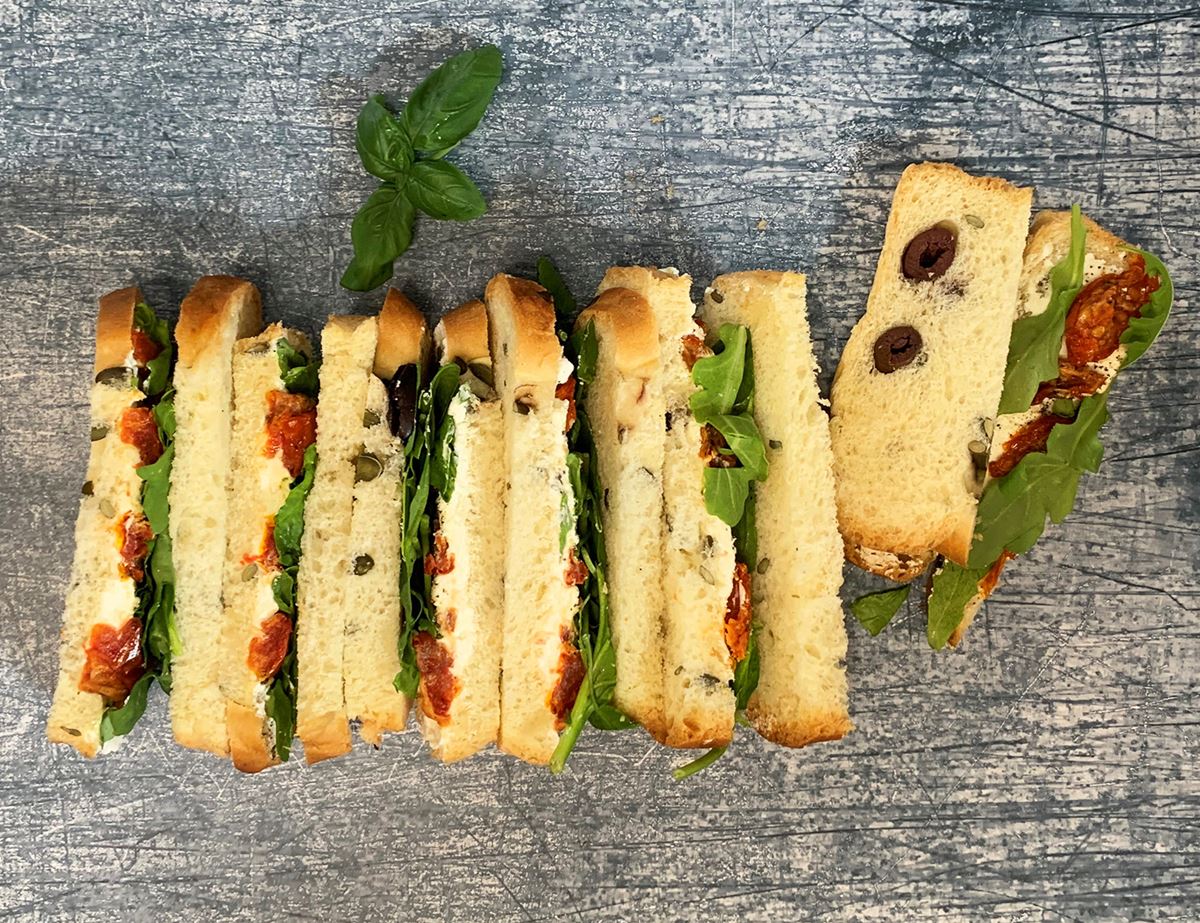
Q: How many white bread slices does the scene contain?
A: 12